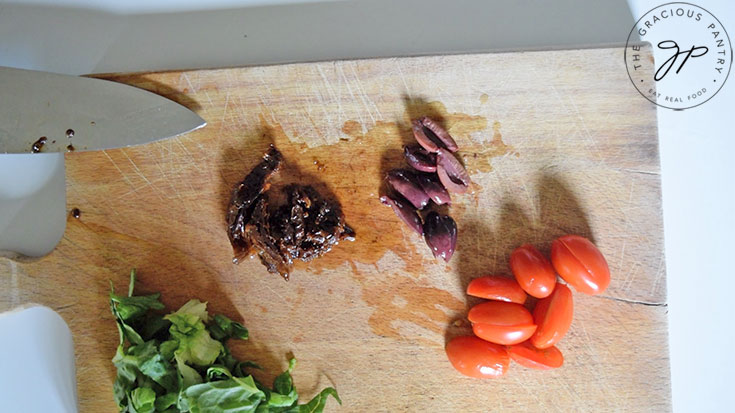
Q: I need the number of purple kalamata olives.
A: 7